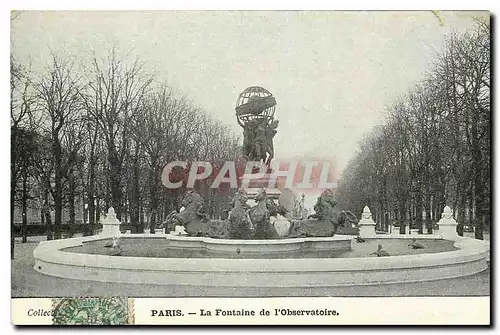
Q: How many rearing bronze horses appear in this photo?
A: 4